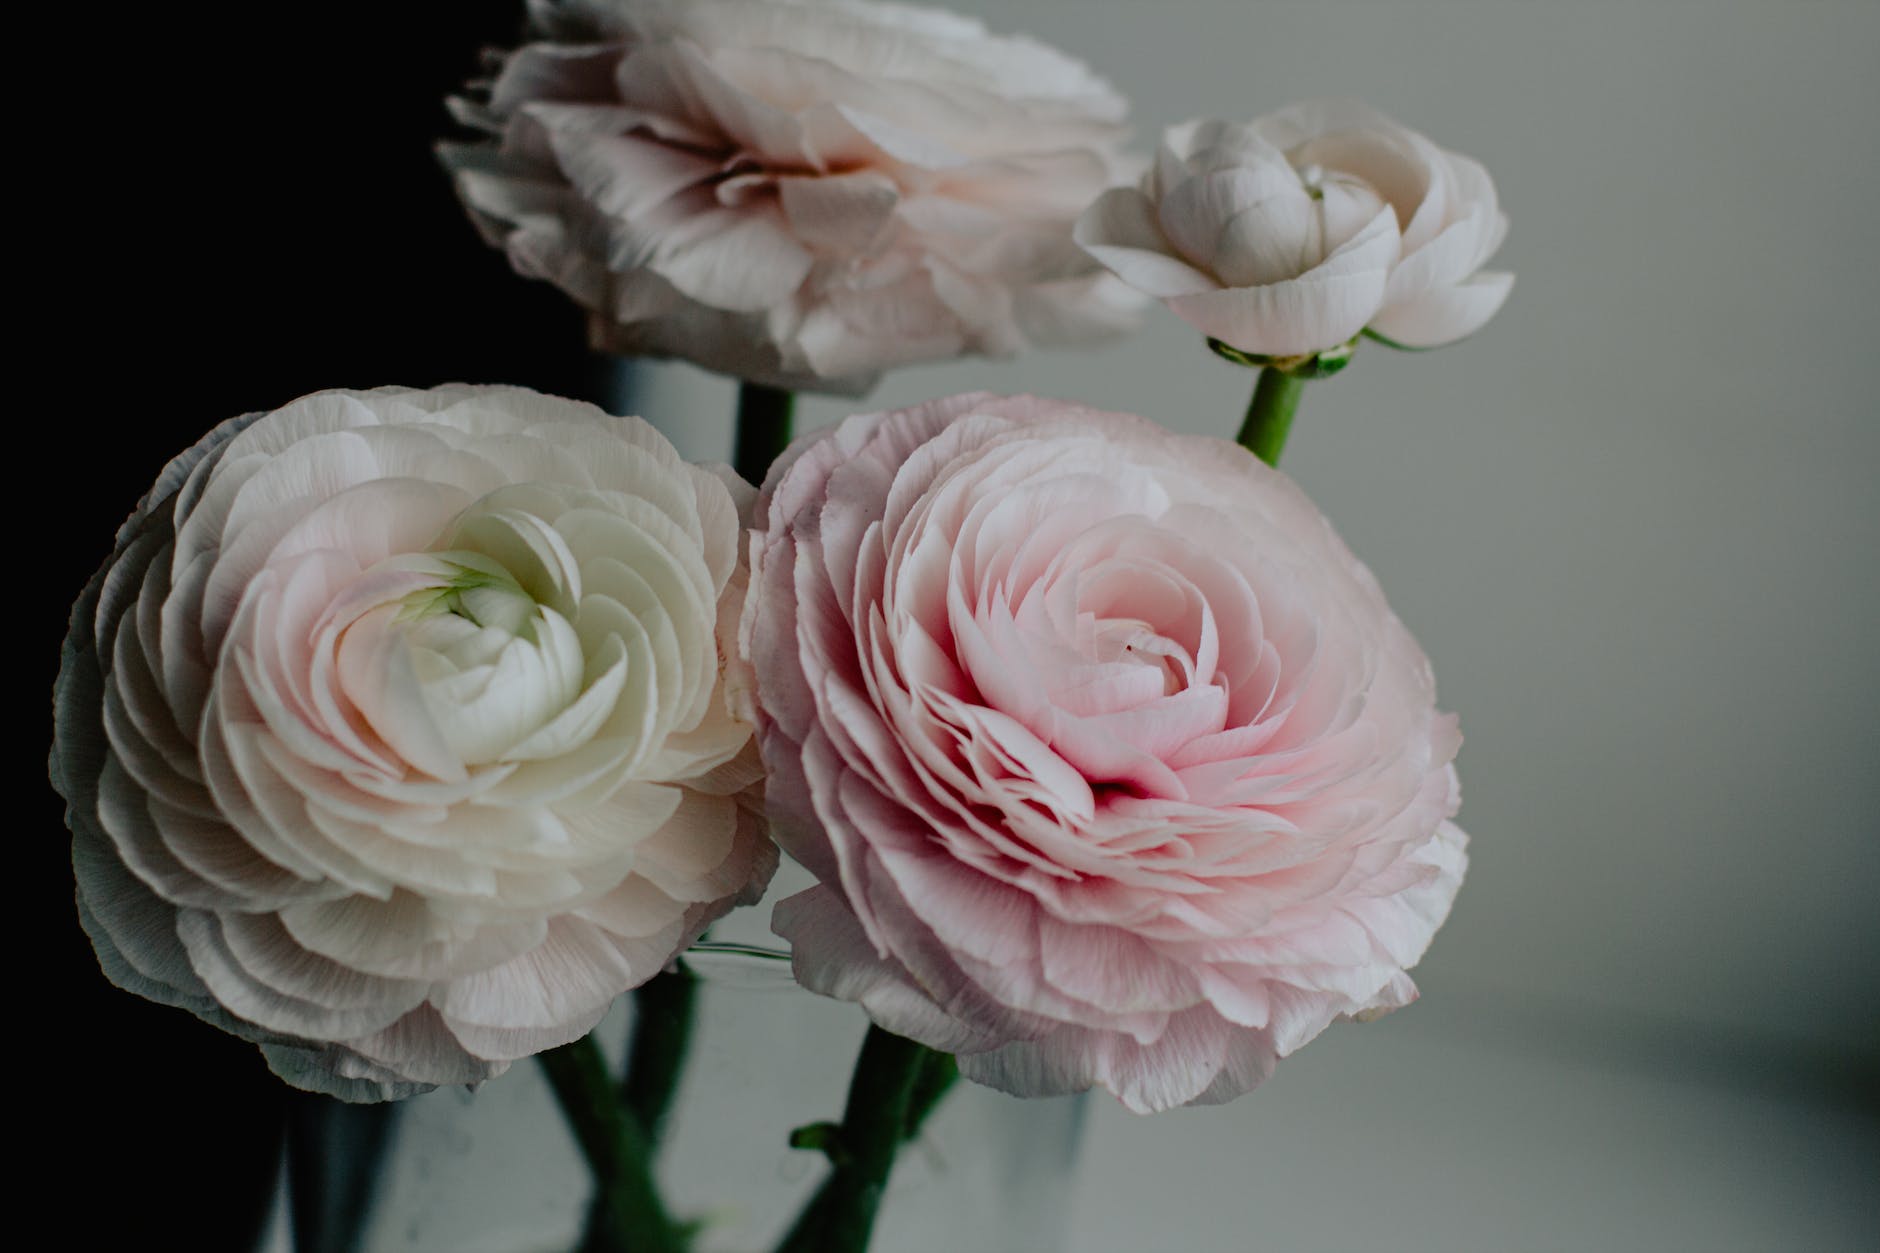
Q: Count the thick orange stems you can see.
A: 0